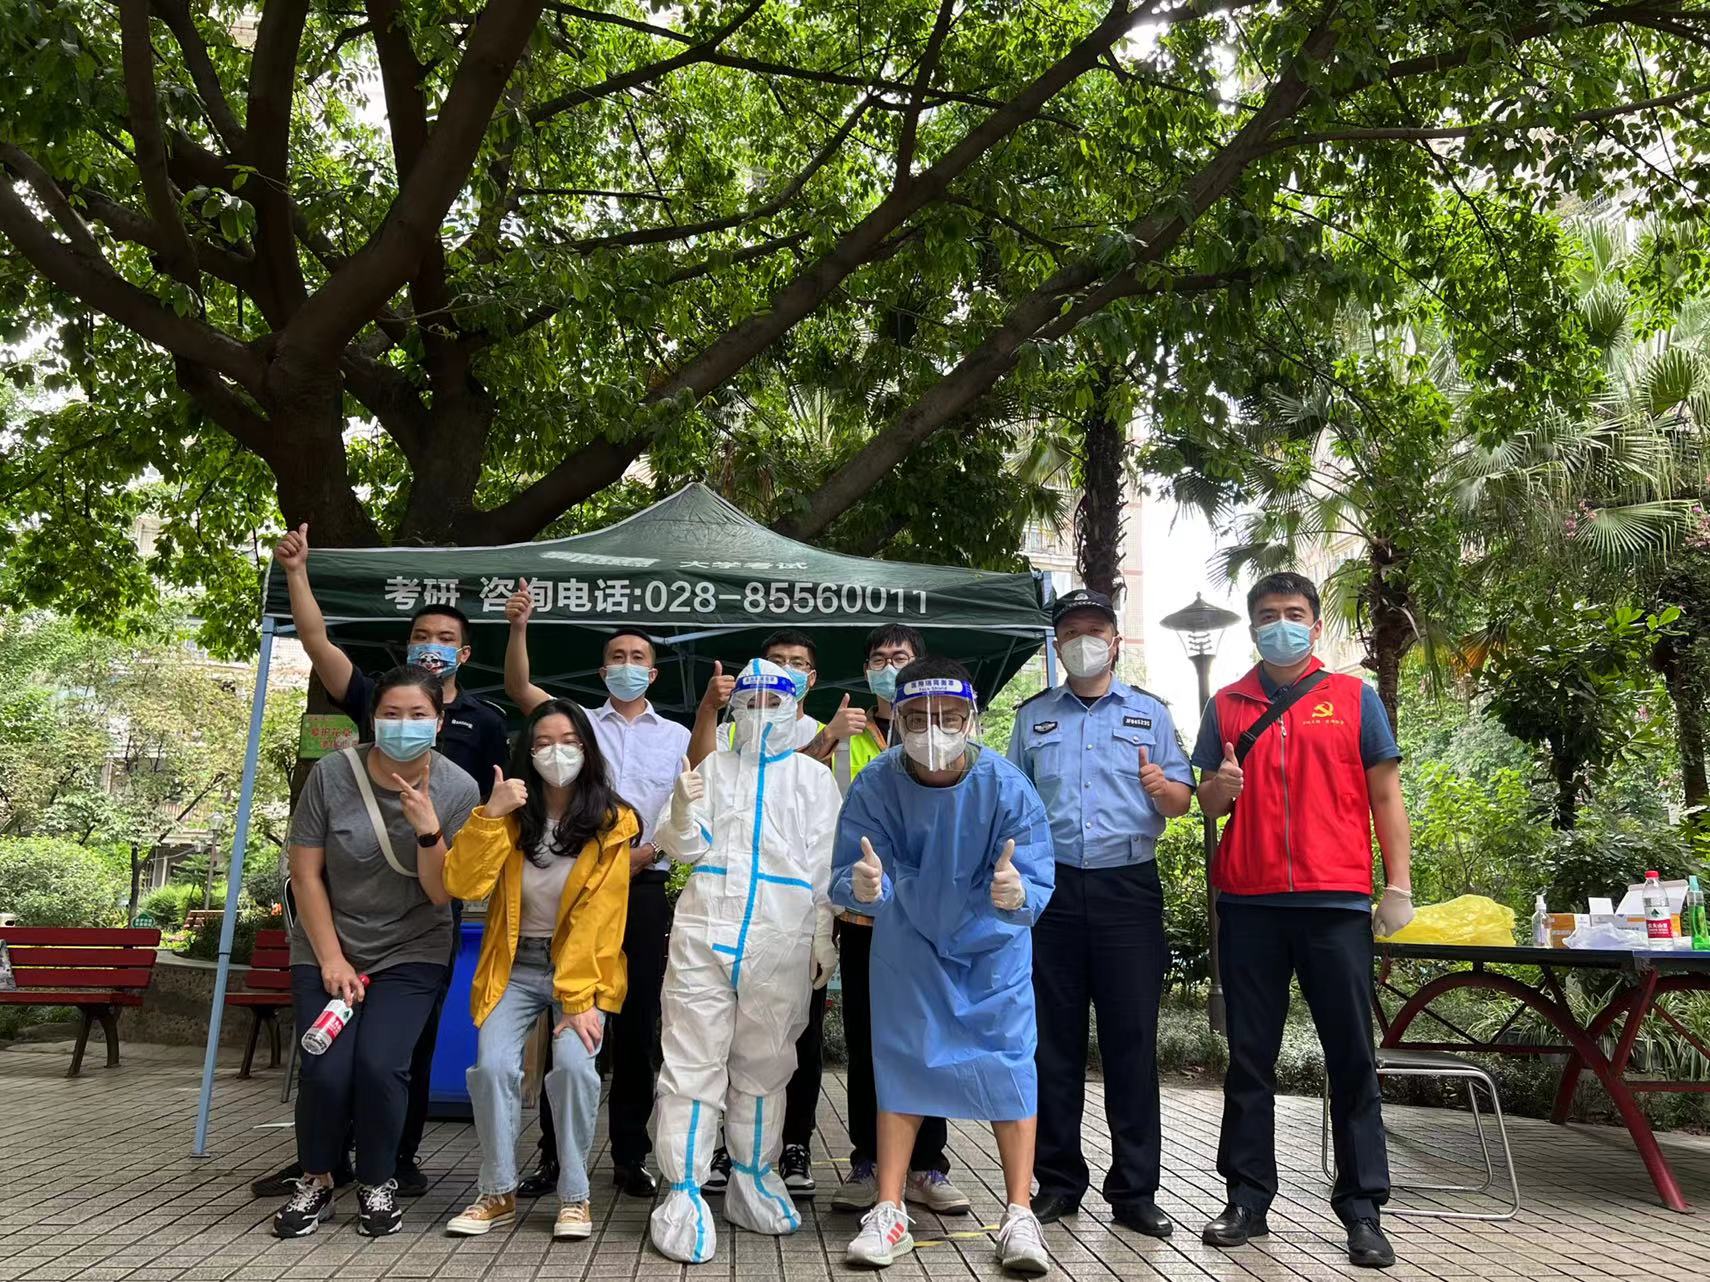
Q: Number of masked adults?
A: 10